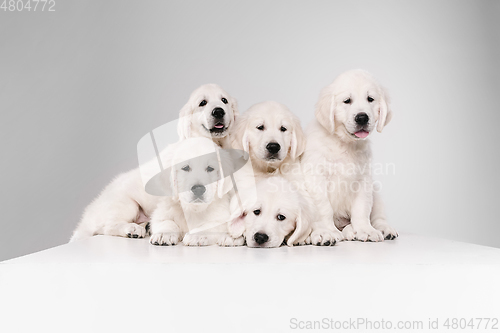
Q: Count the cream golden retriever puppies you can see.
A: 5